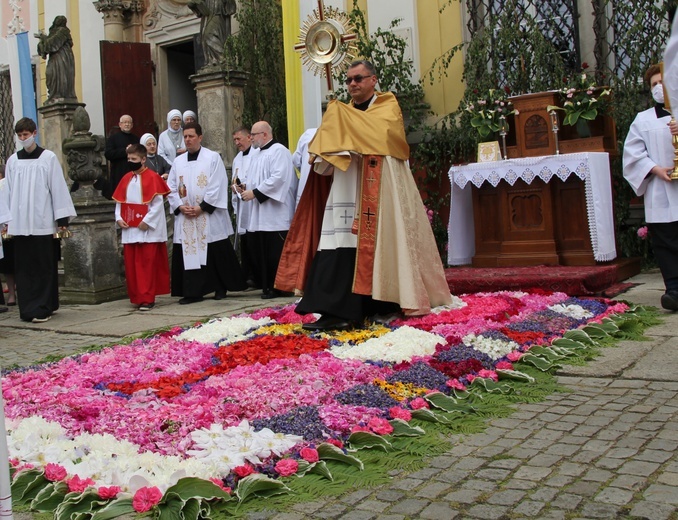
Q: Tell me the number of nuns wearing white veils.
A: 3